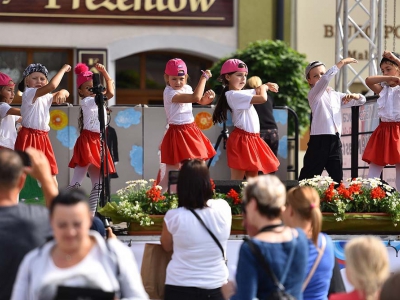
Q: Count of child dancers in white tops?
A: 7